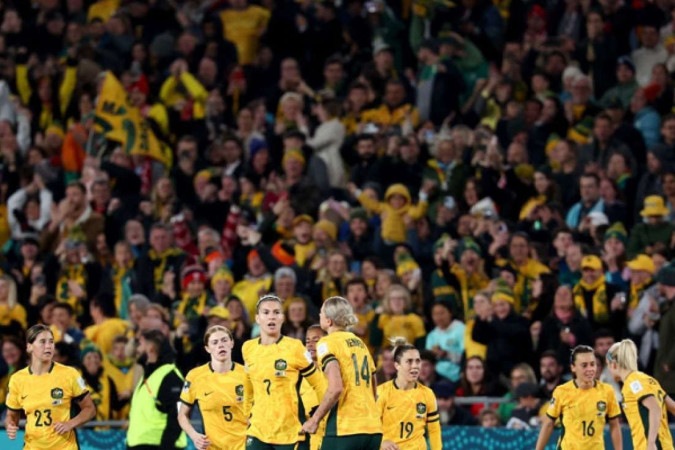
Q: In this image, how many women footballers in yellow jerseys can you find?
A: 8